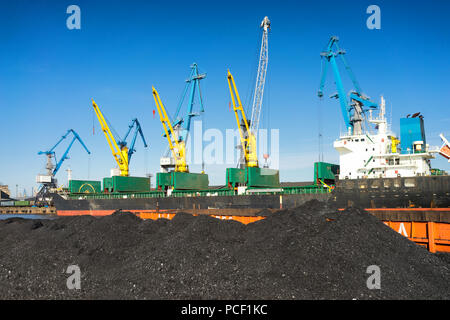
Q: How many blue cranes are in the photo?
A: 4